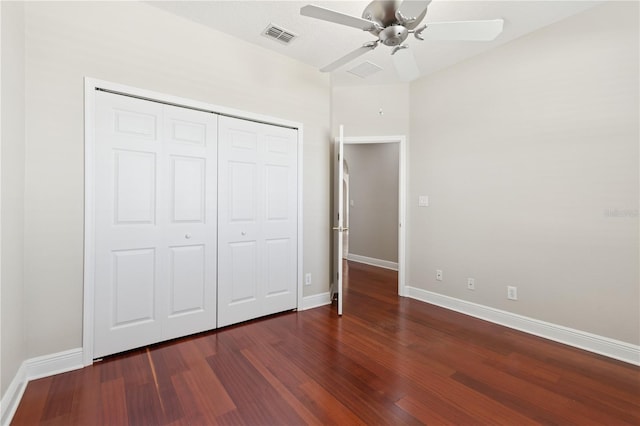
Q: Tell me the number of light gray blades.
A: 5